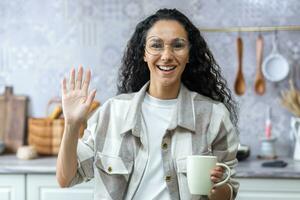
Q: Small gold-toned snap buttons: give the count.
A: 3